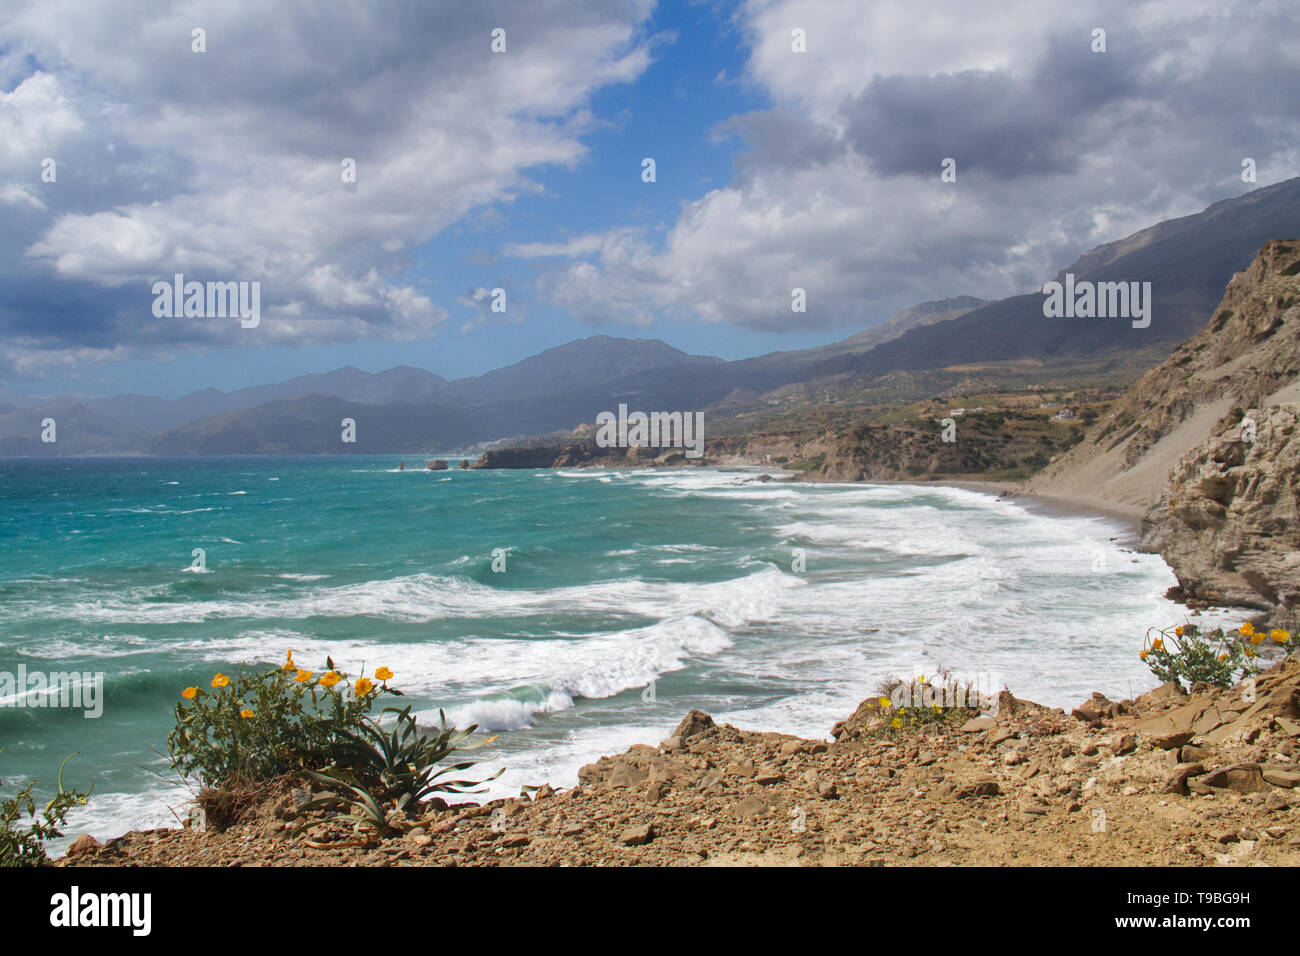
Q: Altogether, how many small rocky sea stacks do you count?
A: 3